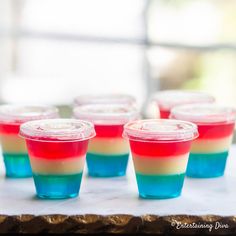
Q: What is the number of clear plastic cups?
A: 7